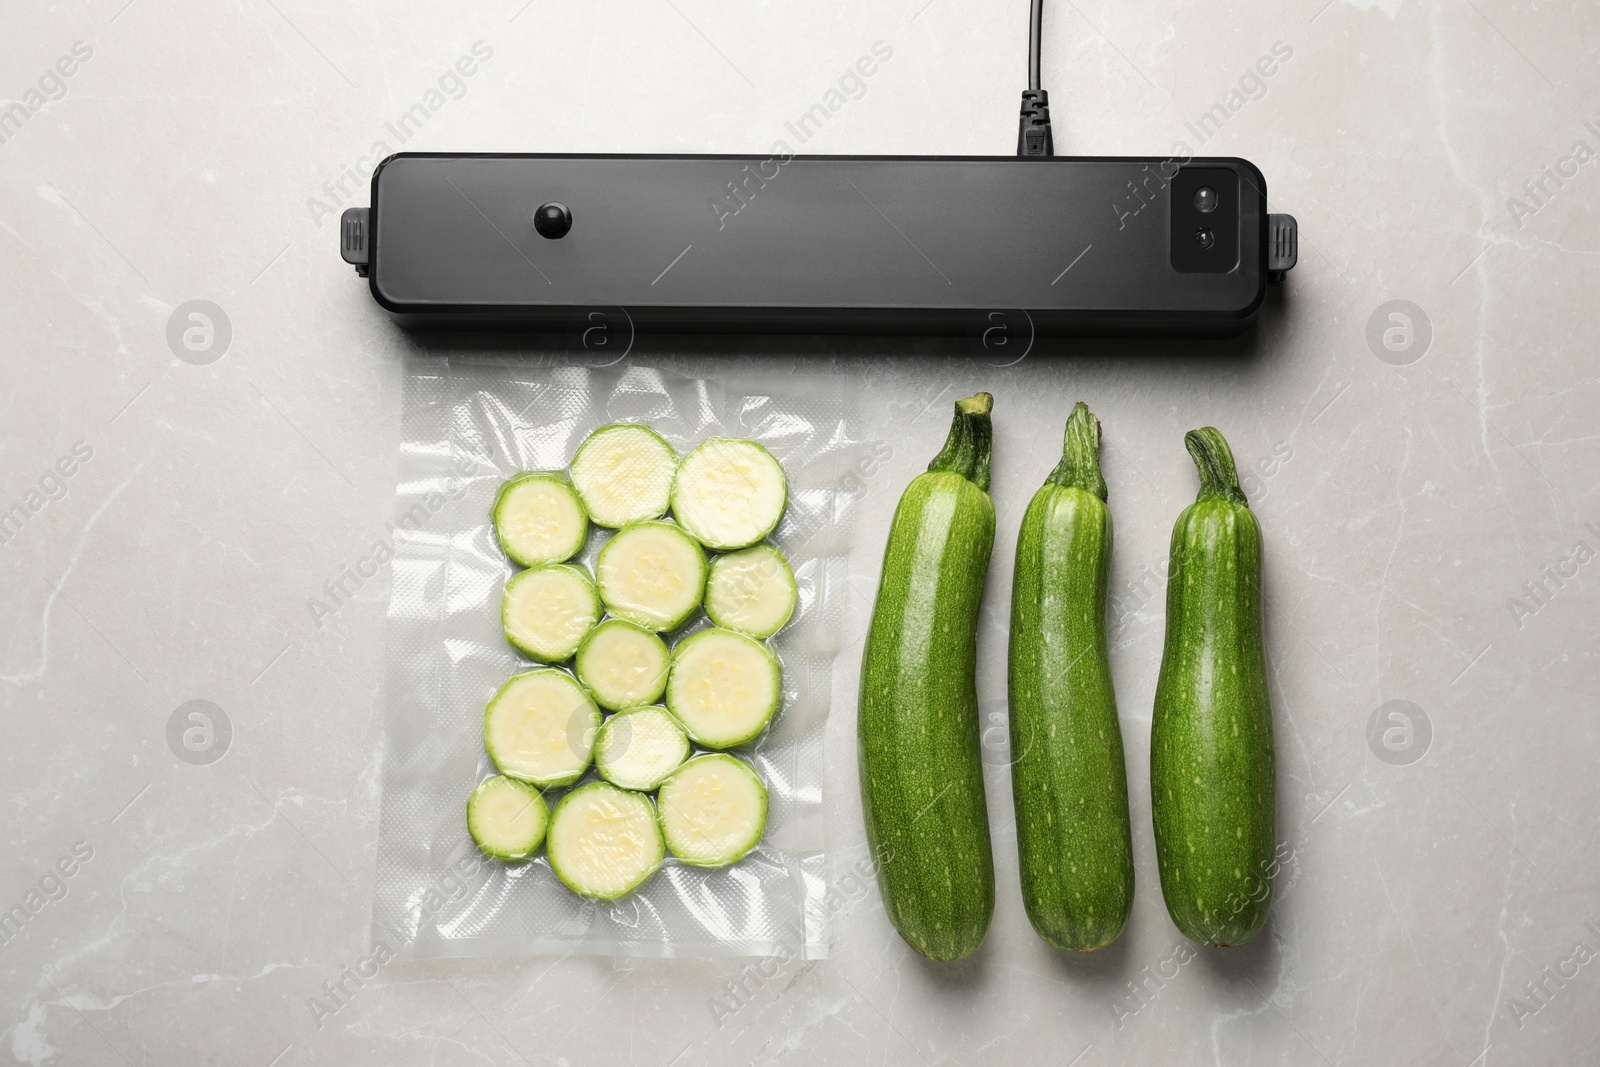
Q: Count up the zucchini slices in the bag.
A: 13